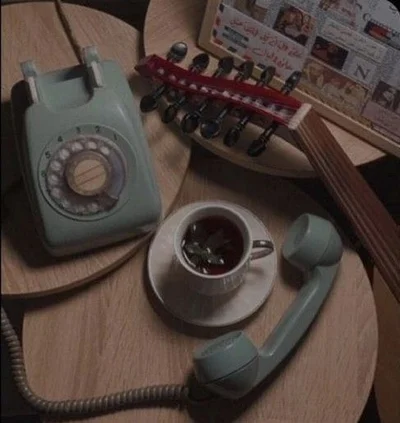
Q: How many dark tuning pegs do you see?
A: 12